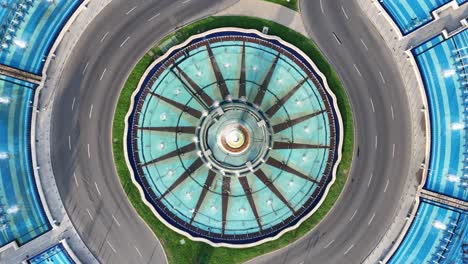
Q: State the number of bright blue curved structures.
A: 6